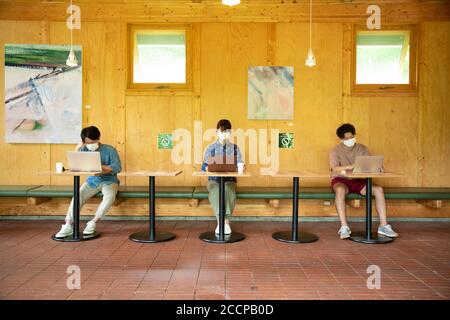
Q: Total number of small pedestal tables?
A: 5